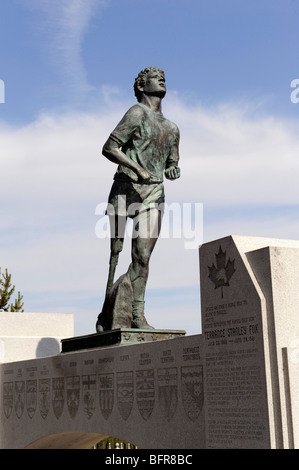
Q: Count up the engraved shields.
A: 12